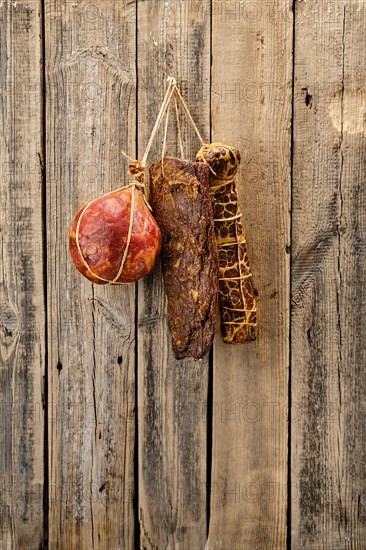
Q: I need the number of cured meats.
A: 3